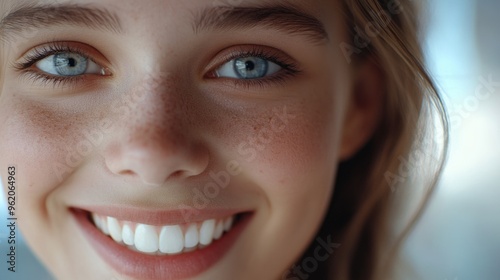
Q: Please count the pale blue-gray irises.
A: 2